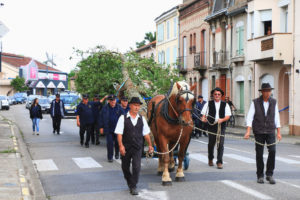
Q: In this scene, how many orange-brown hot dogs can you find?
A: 0